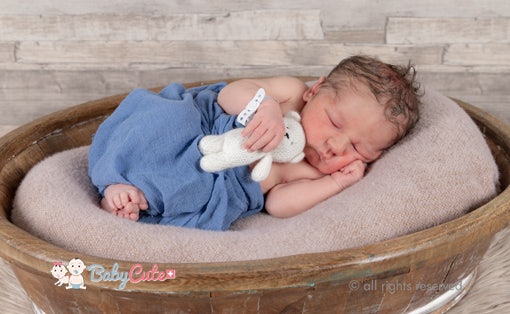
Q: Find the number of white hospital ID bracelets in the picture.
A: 1